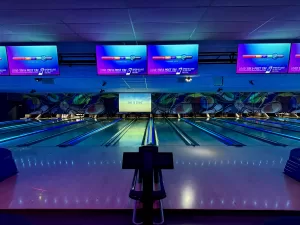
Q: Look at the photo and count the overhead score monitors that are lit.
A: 6